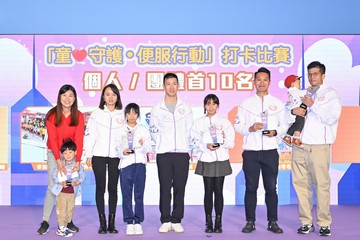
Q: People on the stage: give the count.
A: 9